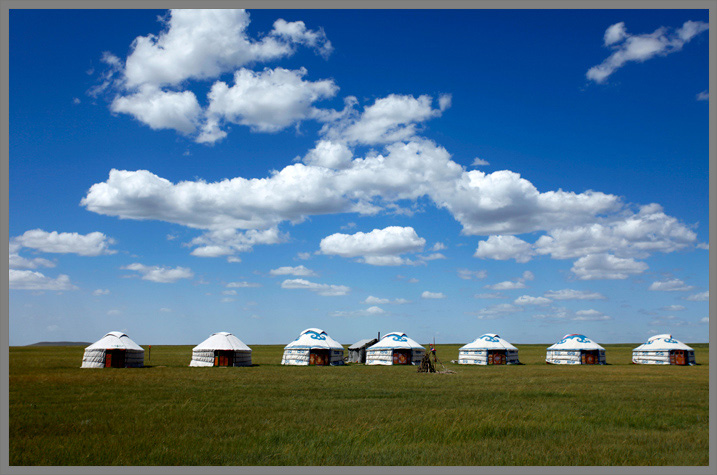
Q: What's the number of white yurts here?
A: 7